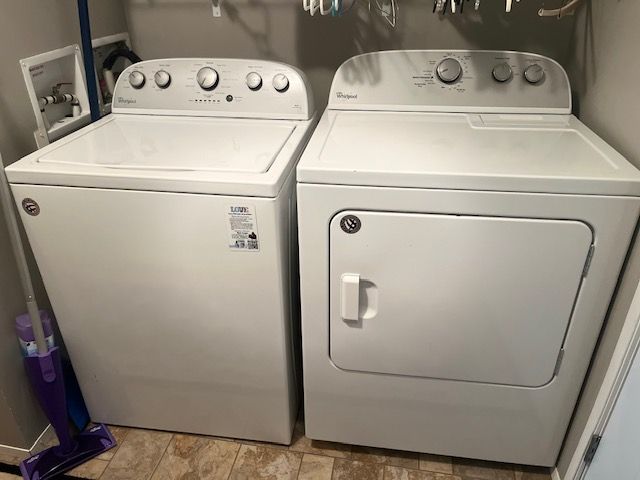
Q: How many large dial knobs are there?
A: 2